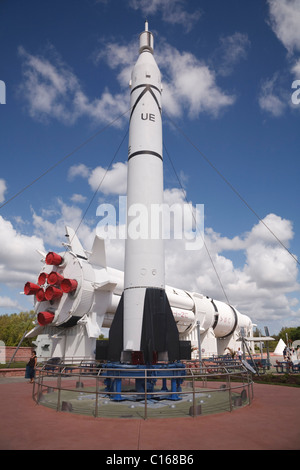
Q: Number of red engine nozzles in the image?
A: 8